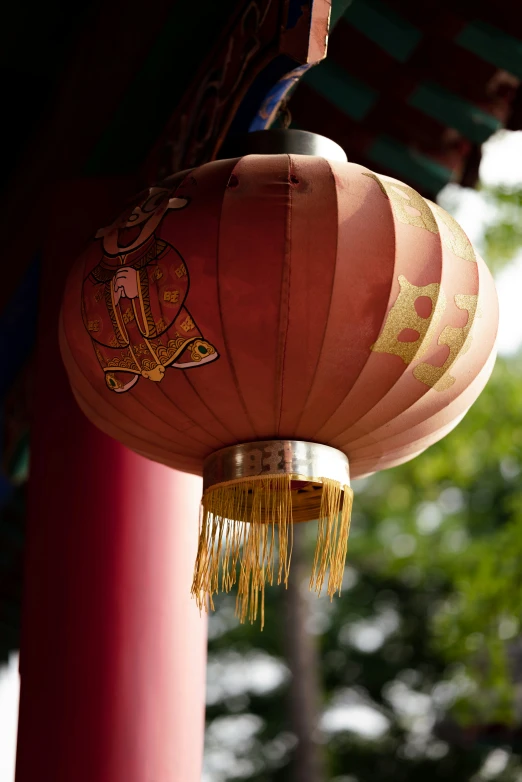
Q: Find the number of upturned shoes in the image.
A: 2